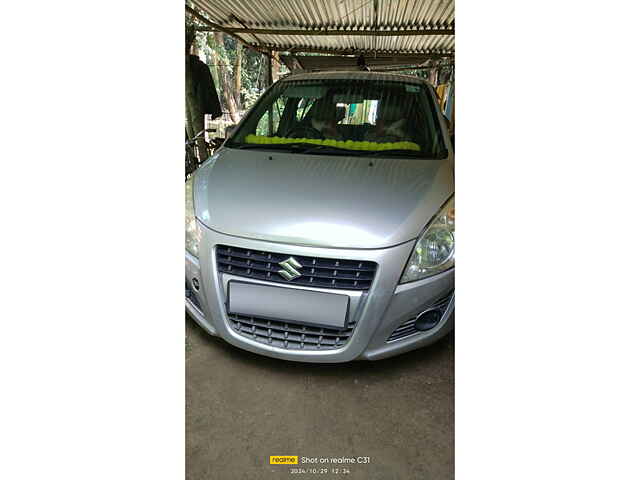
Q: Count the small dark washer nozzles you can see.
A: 2